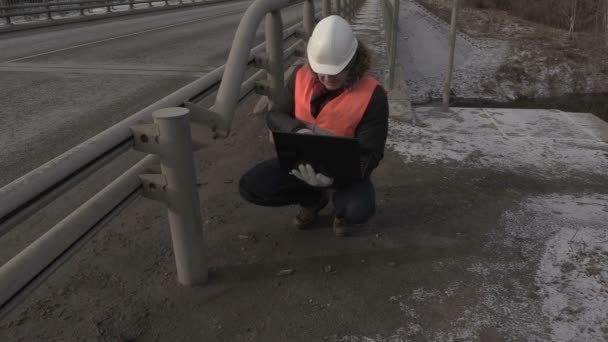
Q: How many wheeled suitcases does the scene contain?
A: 0